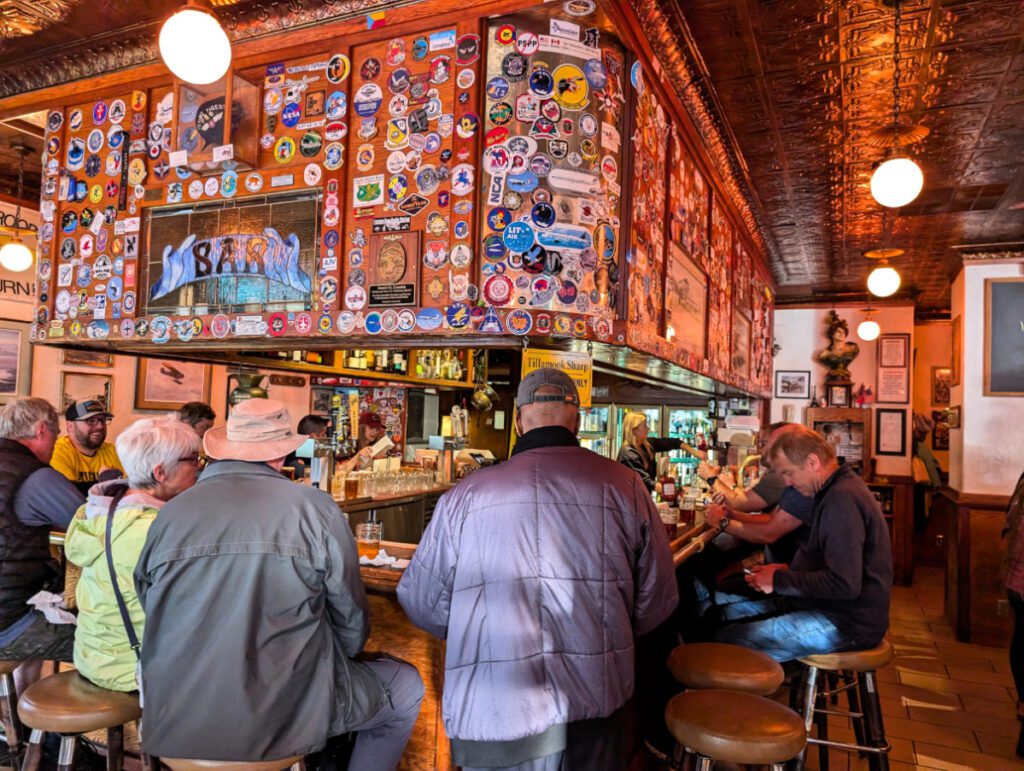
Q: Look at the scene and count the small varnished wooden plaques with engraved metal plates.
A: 1